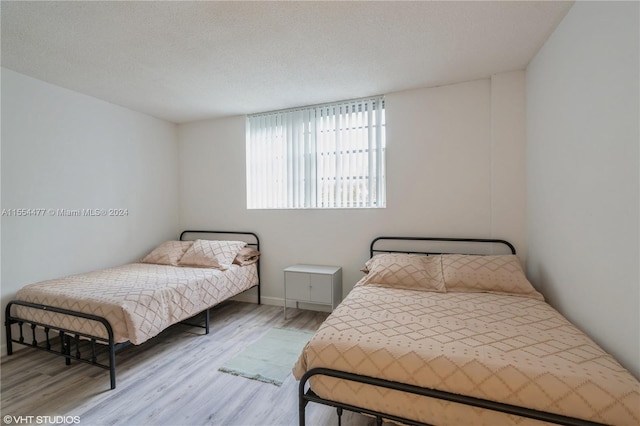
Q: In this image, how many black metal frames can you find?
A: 2